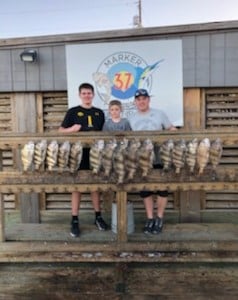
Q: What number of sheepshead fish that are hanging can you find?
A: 15